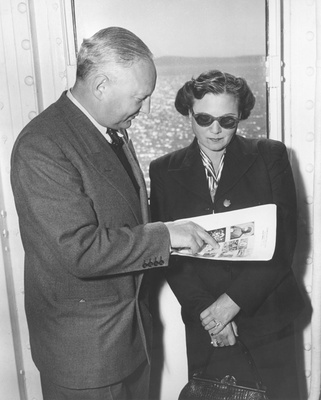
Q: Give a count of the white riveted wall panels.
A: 2